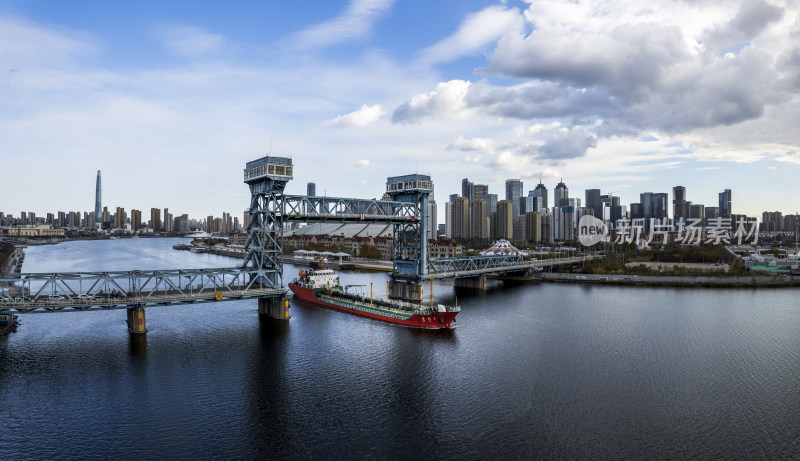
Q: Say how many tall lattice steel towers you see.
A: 2